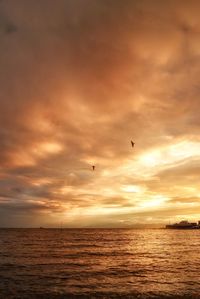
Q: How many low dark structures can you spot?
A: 1